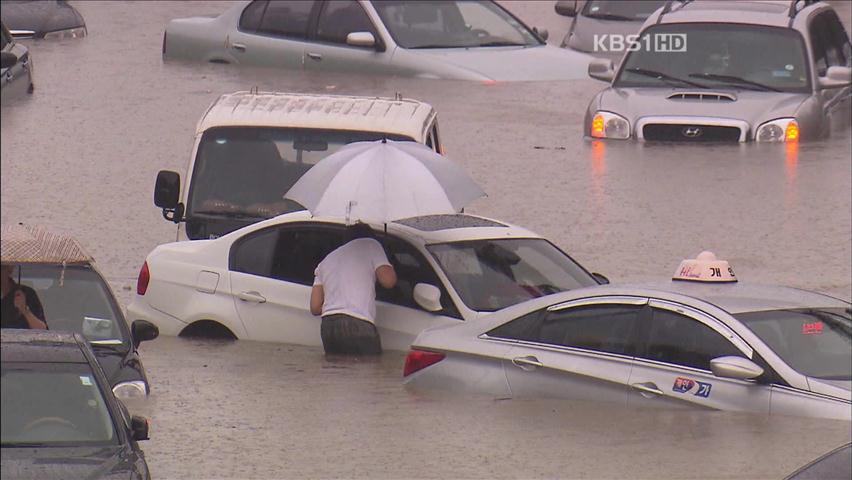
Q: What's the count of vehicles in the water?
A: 11